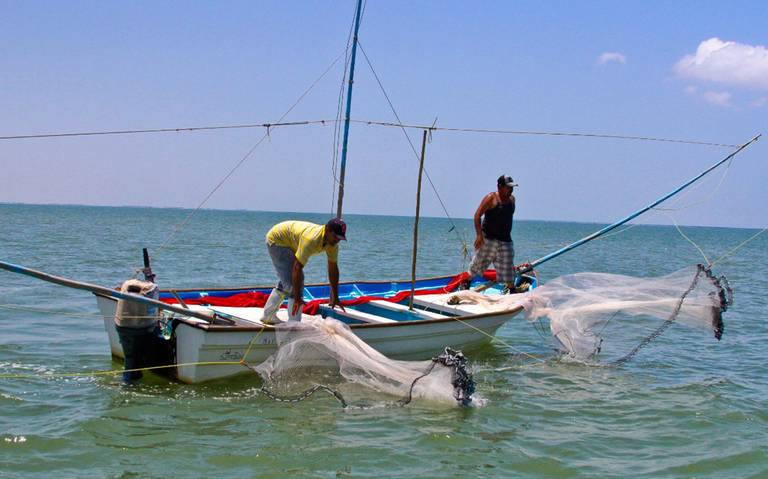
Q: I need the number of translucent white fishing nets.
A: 2